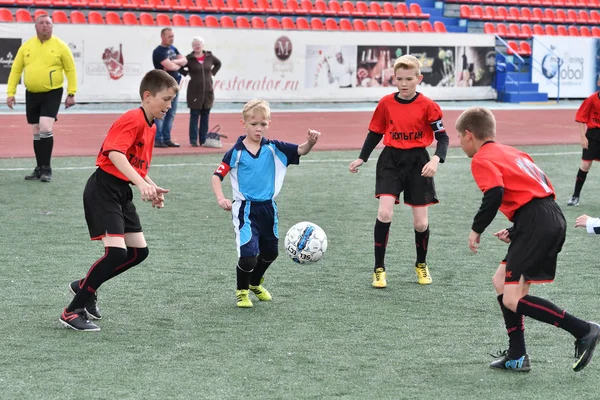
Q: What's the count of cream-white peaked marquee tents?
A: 0